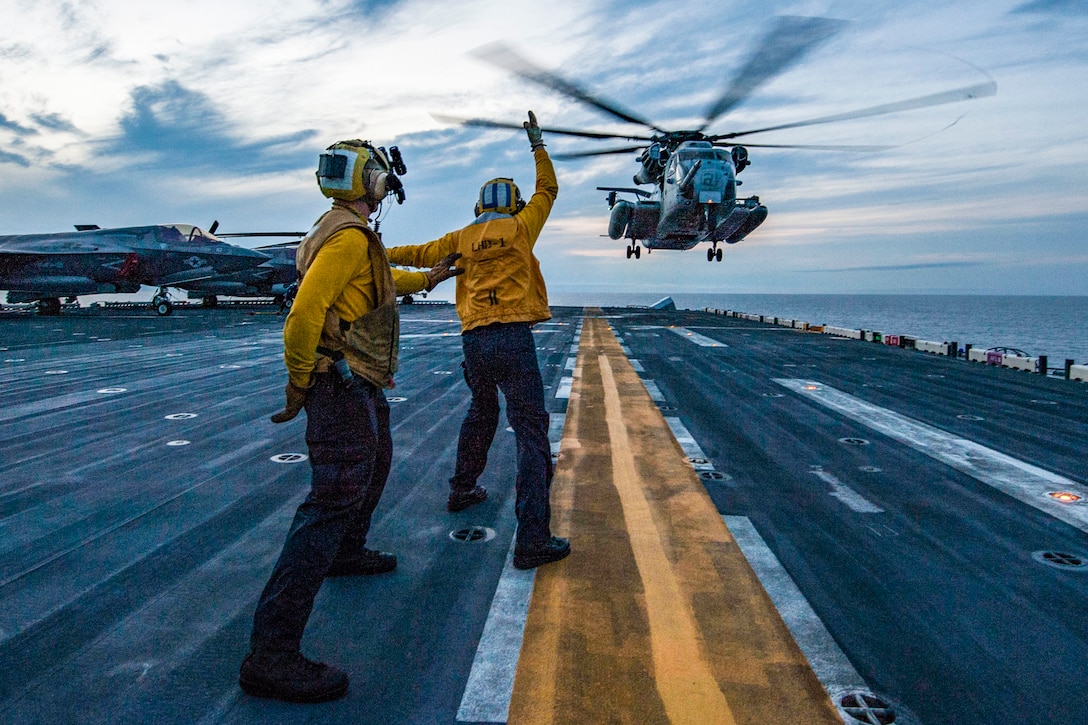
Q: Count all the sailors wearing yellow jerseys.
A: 2